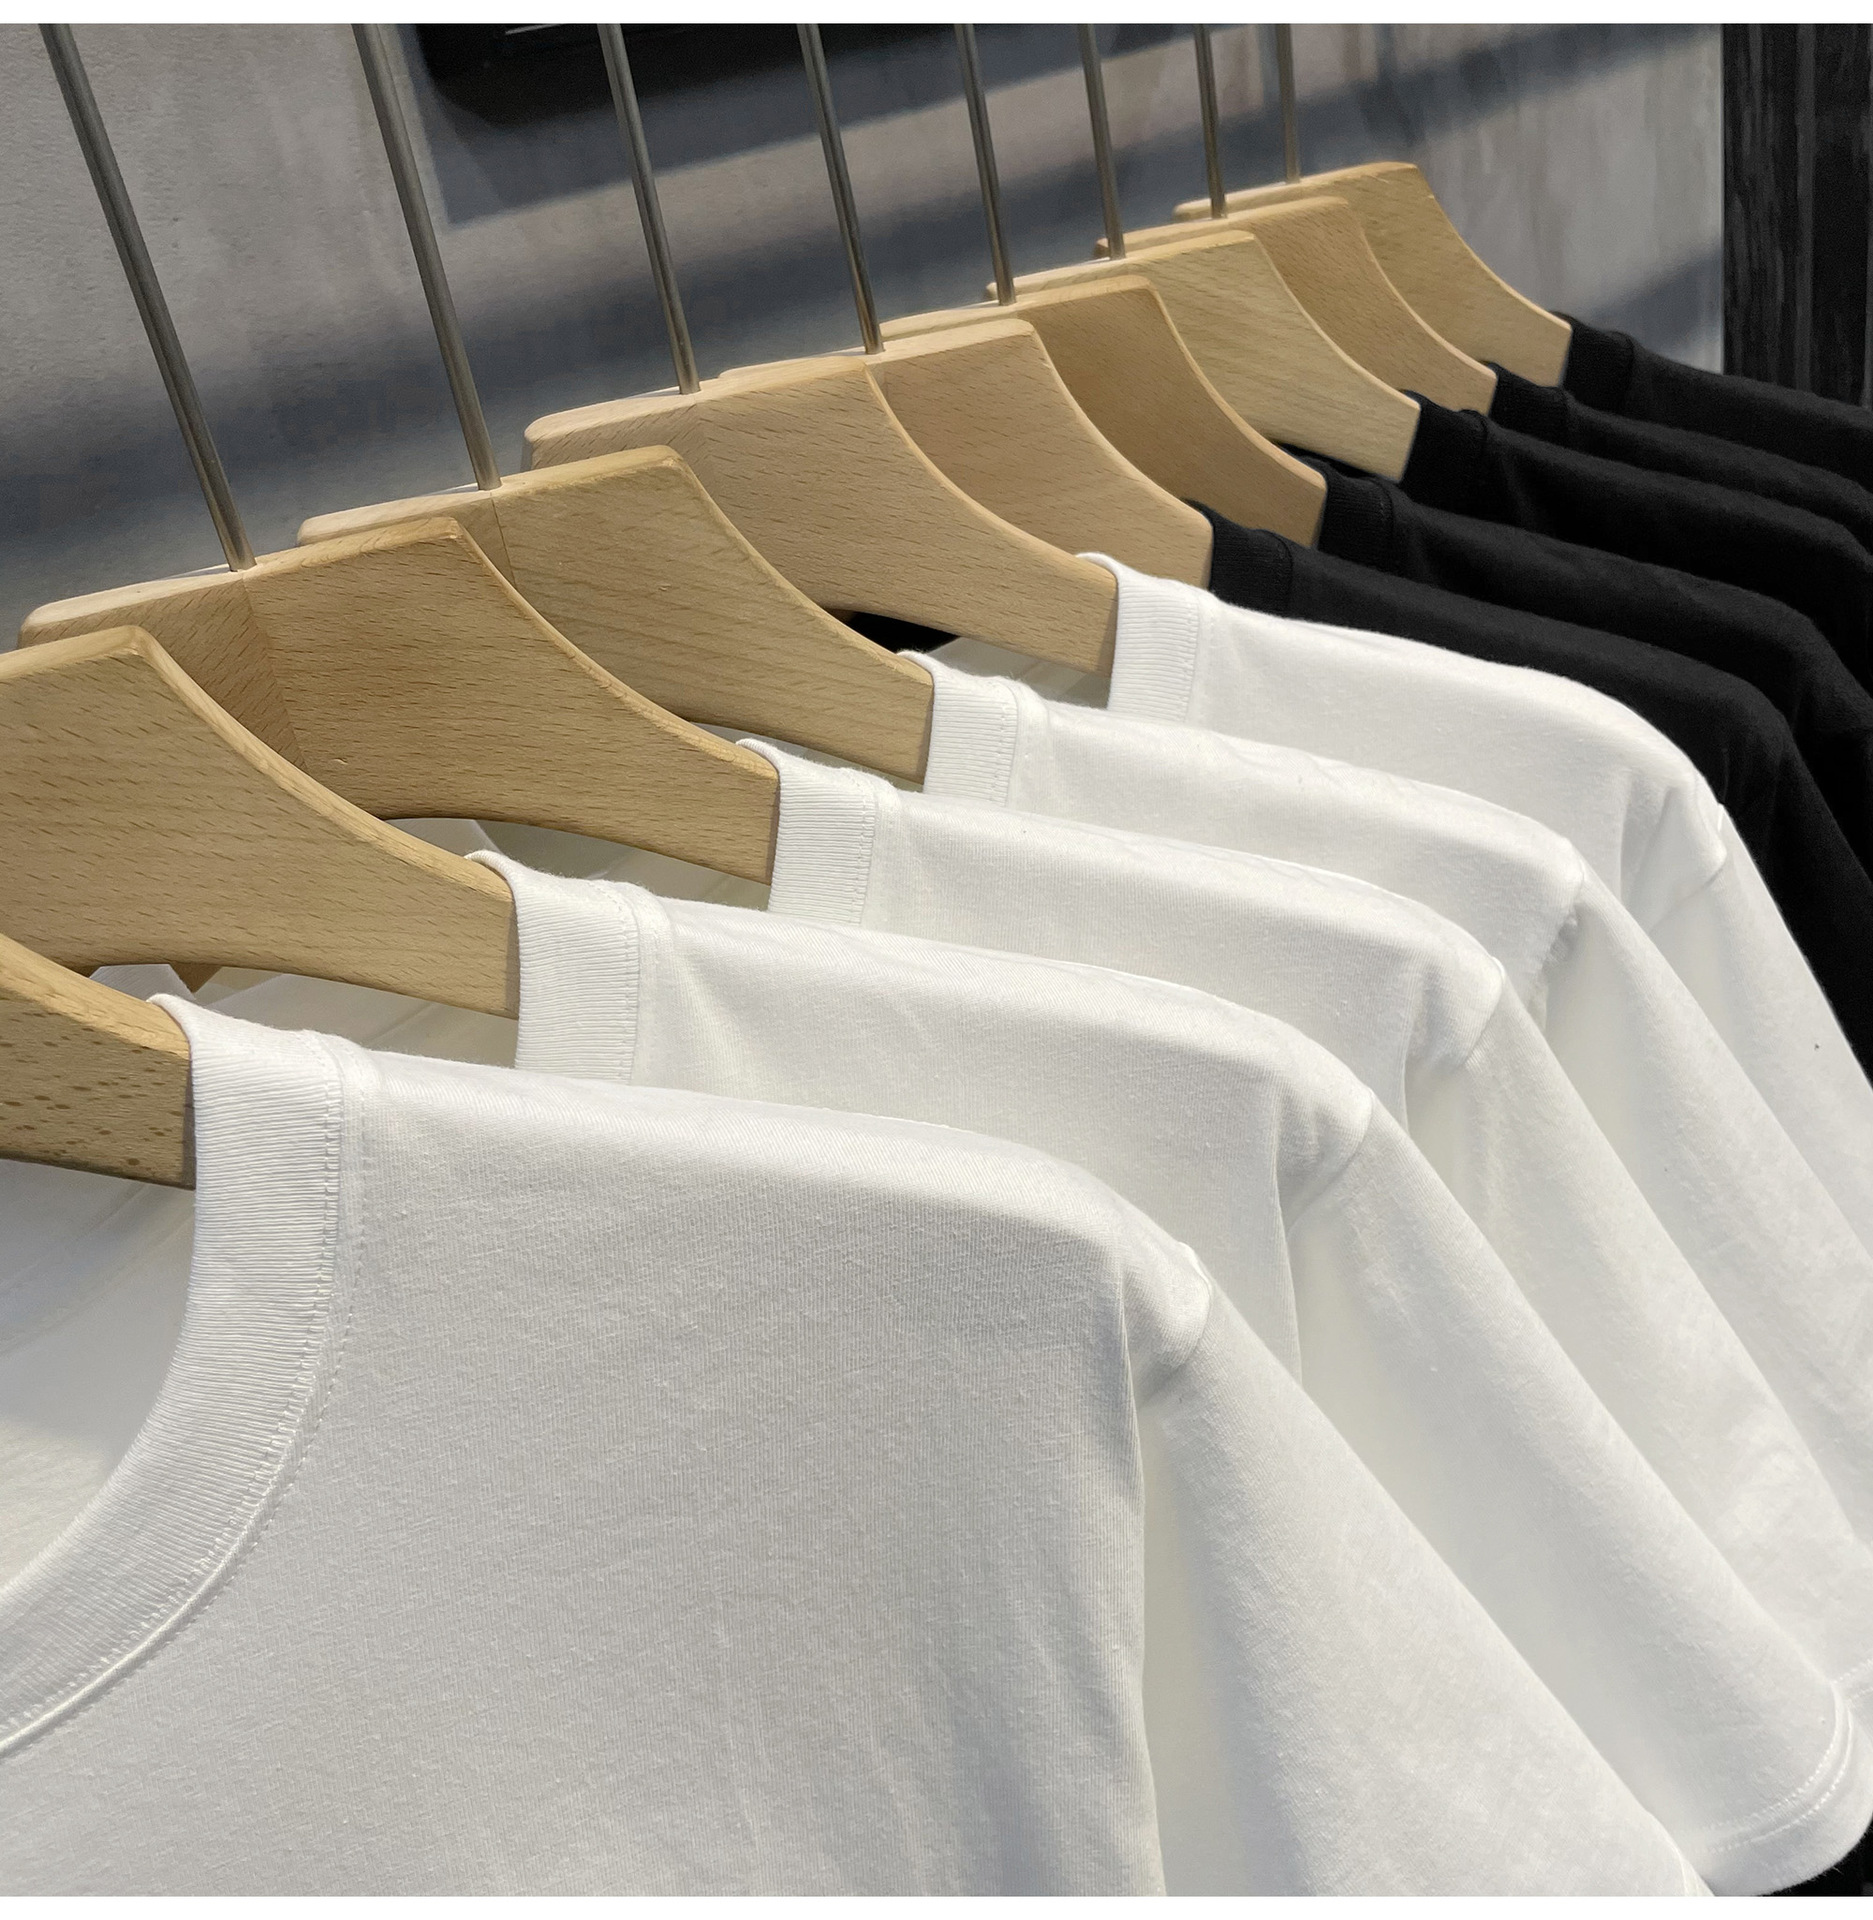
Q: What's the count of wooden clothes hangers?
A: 10